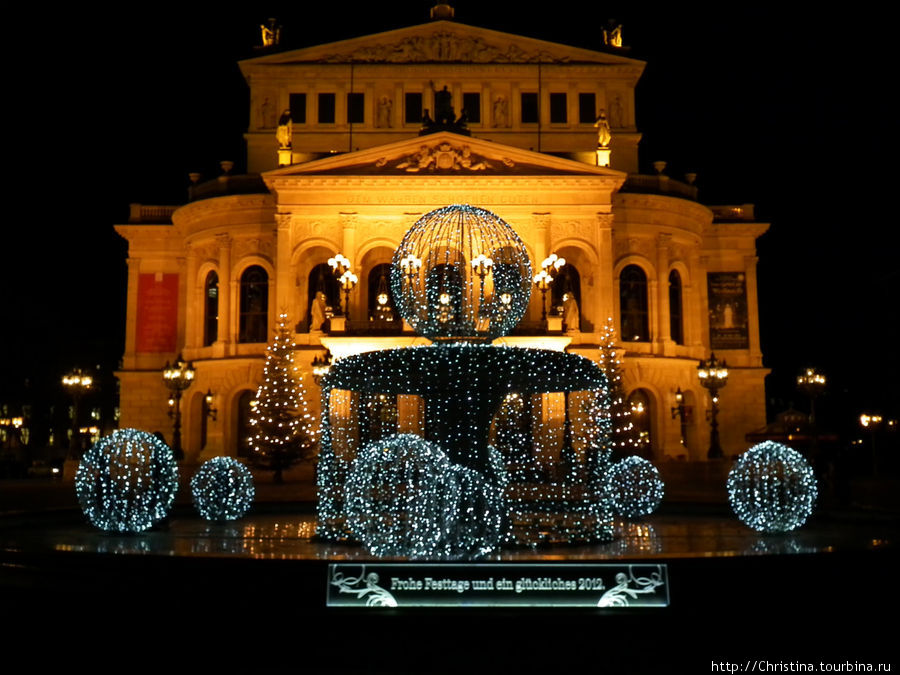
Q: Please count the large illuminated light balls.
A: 7